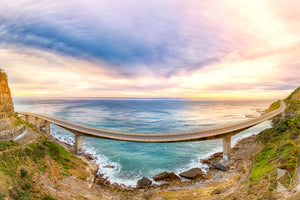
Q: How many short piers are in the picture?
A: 3